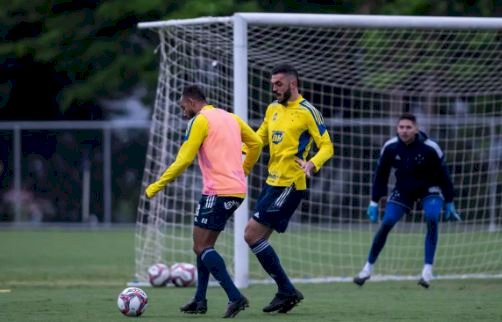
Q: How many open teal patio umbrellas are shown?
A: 0